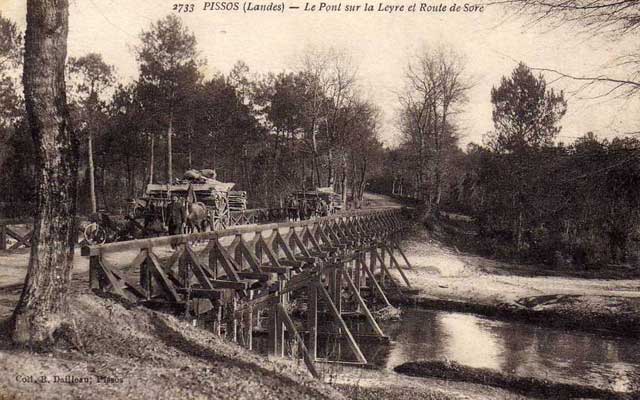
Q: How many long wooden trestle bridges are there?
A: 1